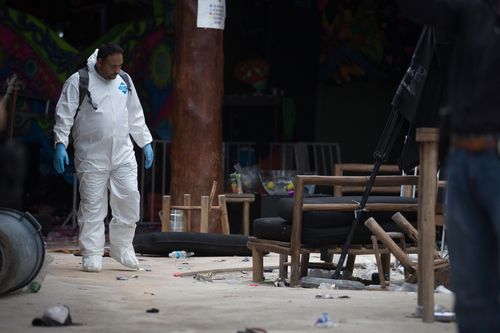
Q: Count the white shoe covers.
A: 2